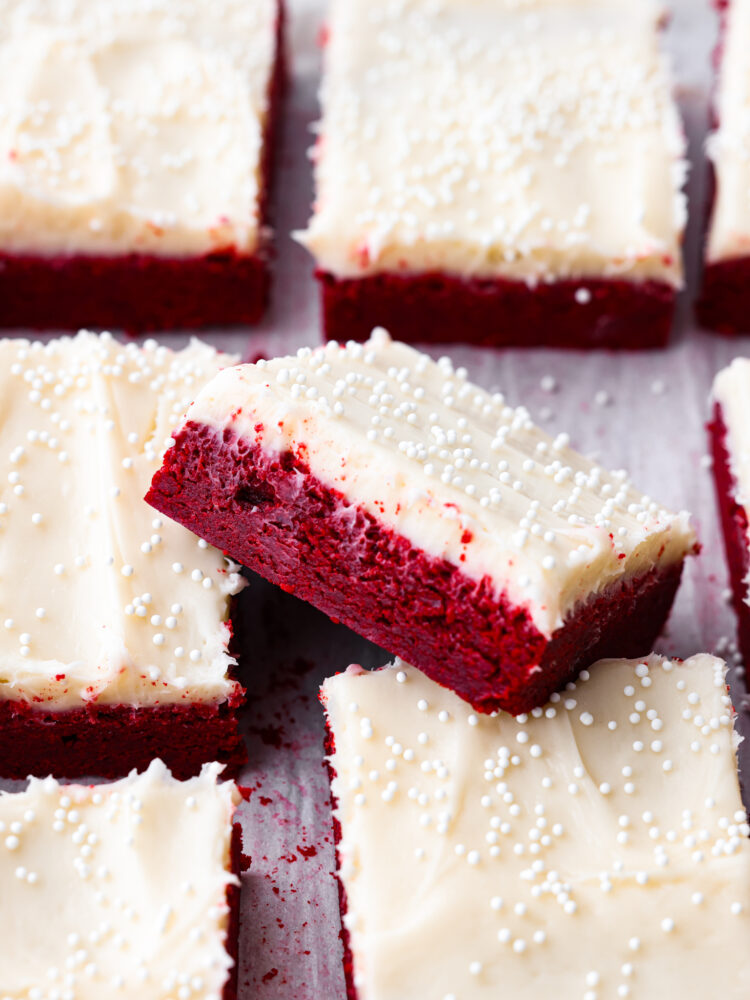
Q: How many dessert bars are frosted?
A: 8